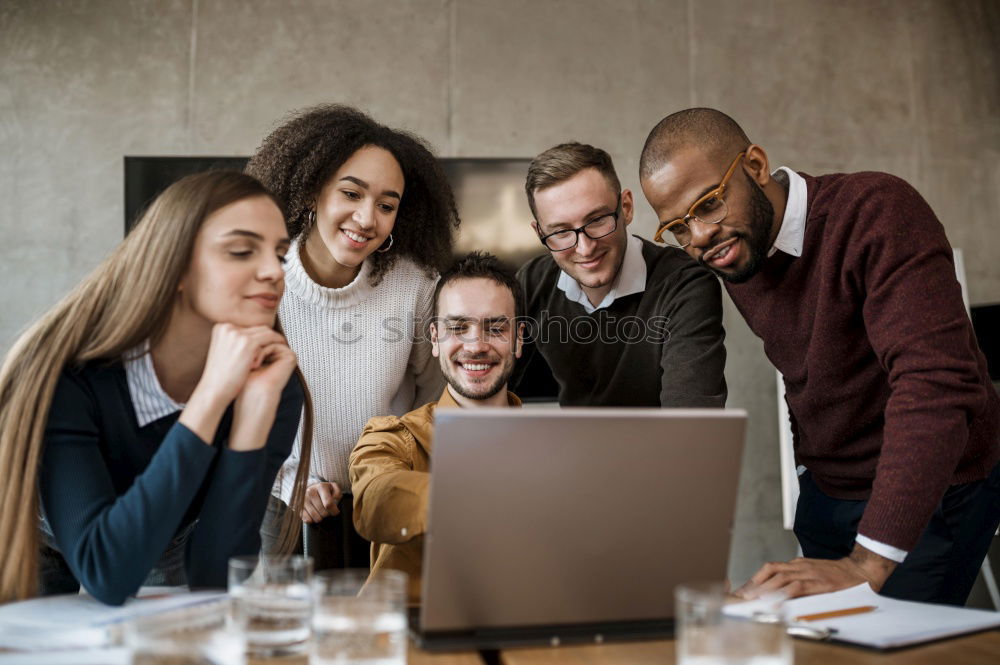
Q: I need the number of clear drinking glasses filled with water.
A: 4